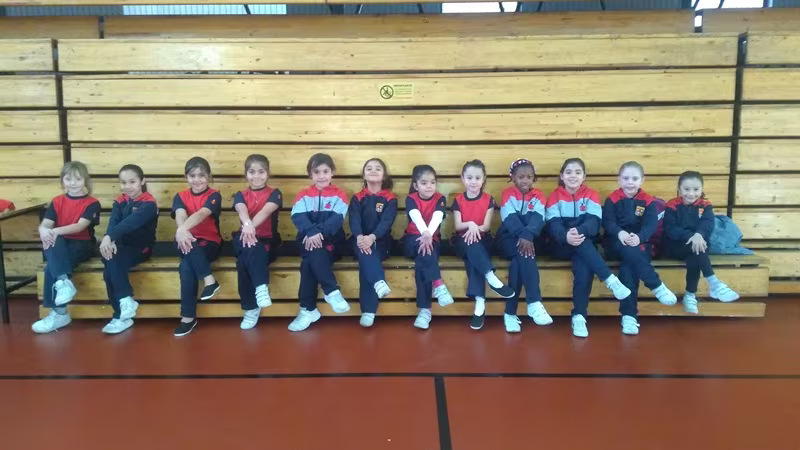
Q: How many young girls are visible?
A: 12